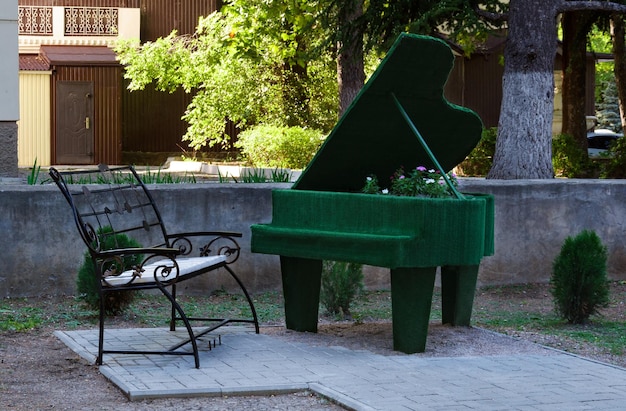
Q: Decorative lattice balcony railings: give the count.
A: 2